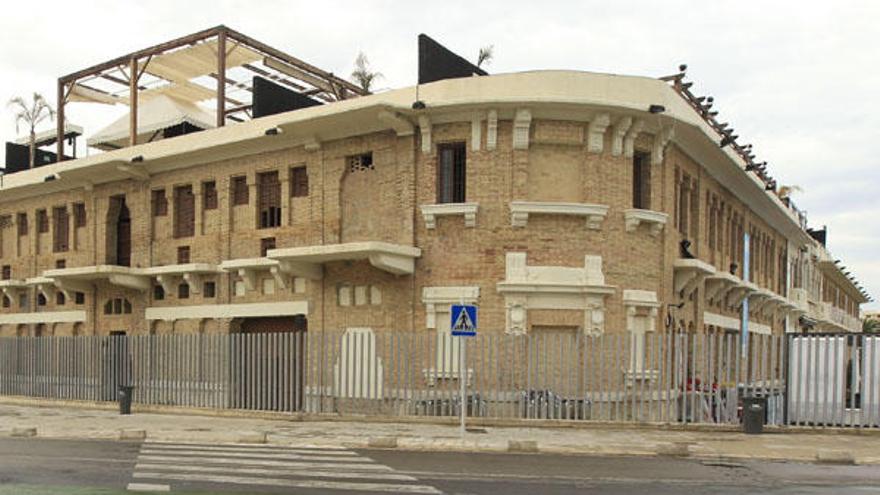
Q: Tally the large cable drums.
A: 0